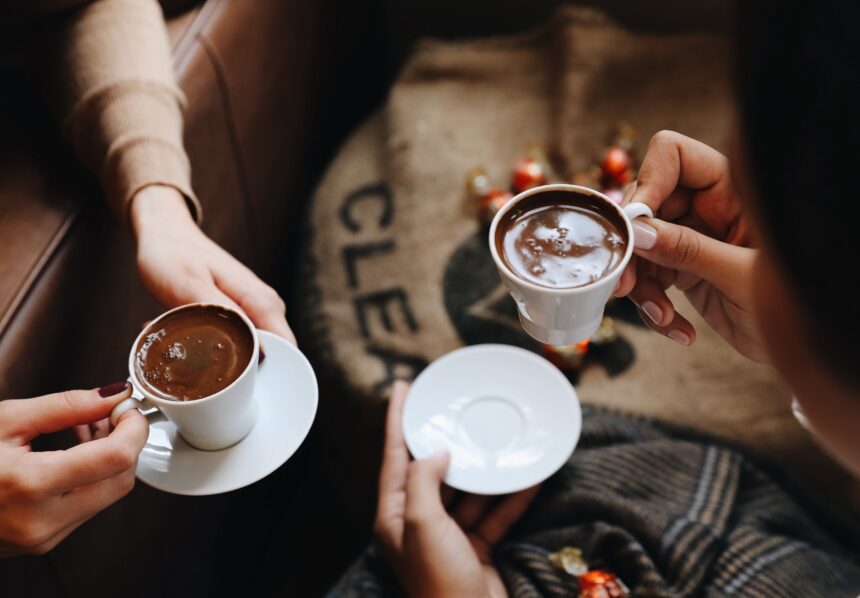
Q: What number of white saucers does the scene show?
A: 2